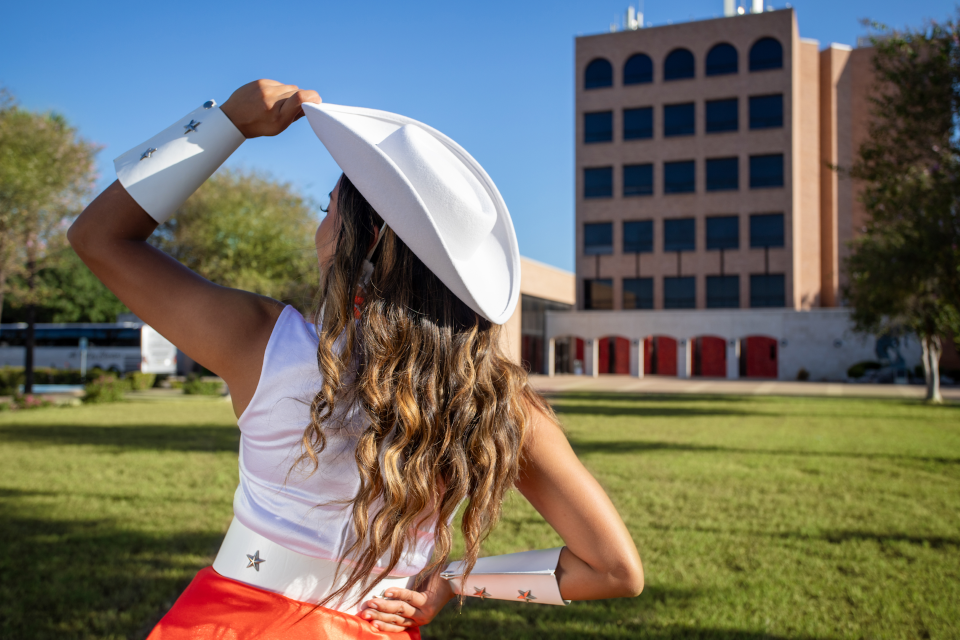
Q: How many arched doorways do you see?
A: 5